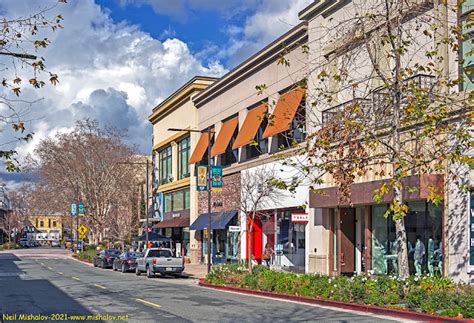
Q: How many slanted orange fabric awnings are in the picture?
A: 4